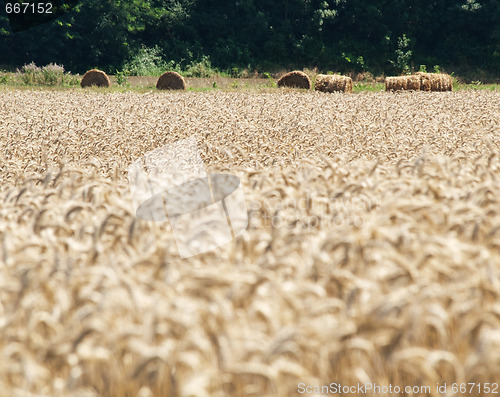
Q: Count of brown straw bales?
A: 6